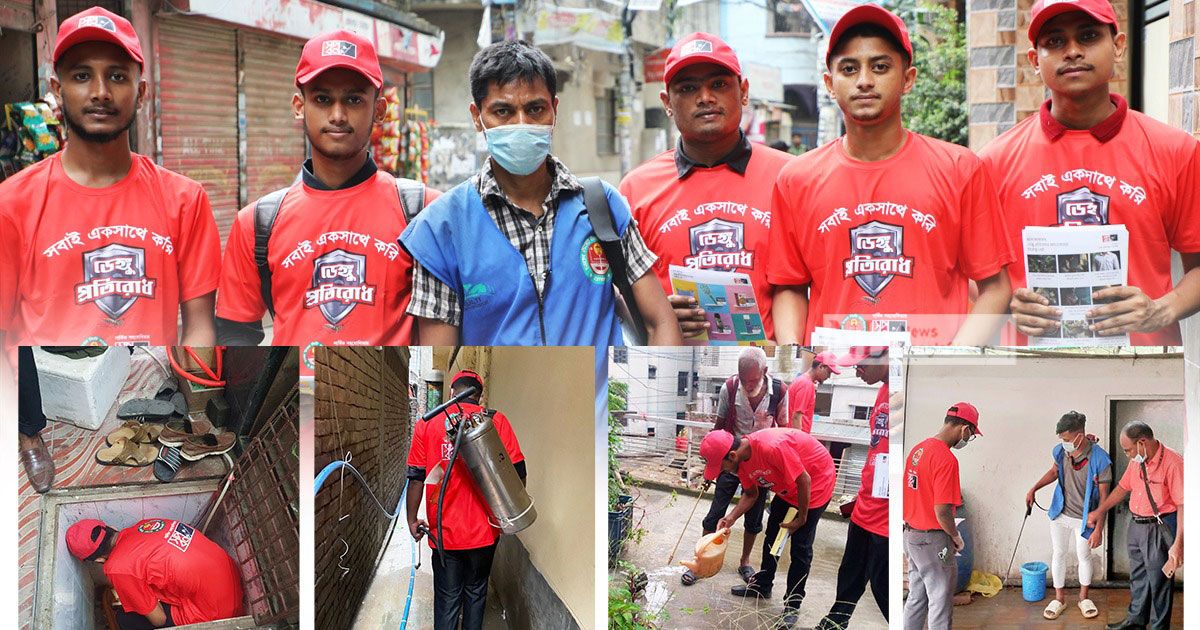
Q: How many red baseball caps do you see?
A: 11